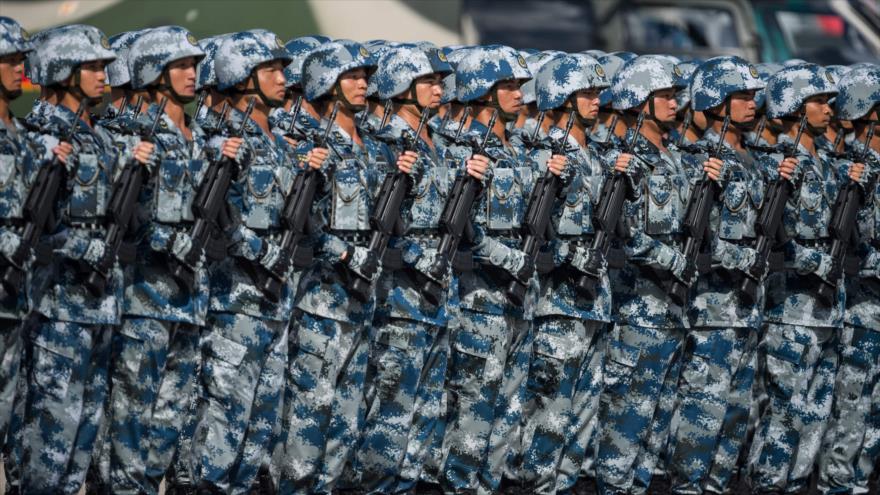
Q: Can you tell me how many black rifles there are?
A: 11